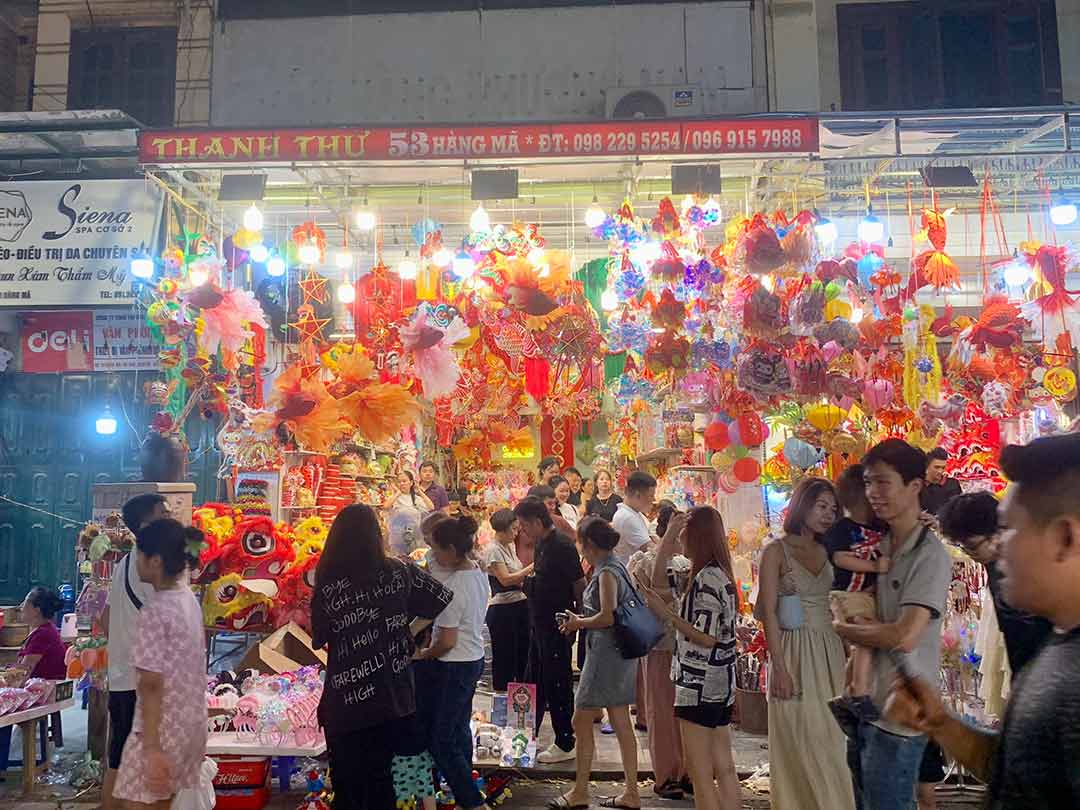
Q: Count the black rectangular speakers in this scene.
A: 4